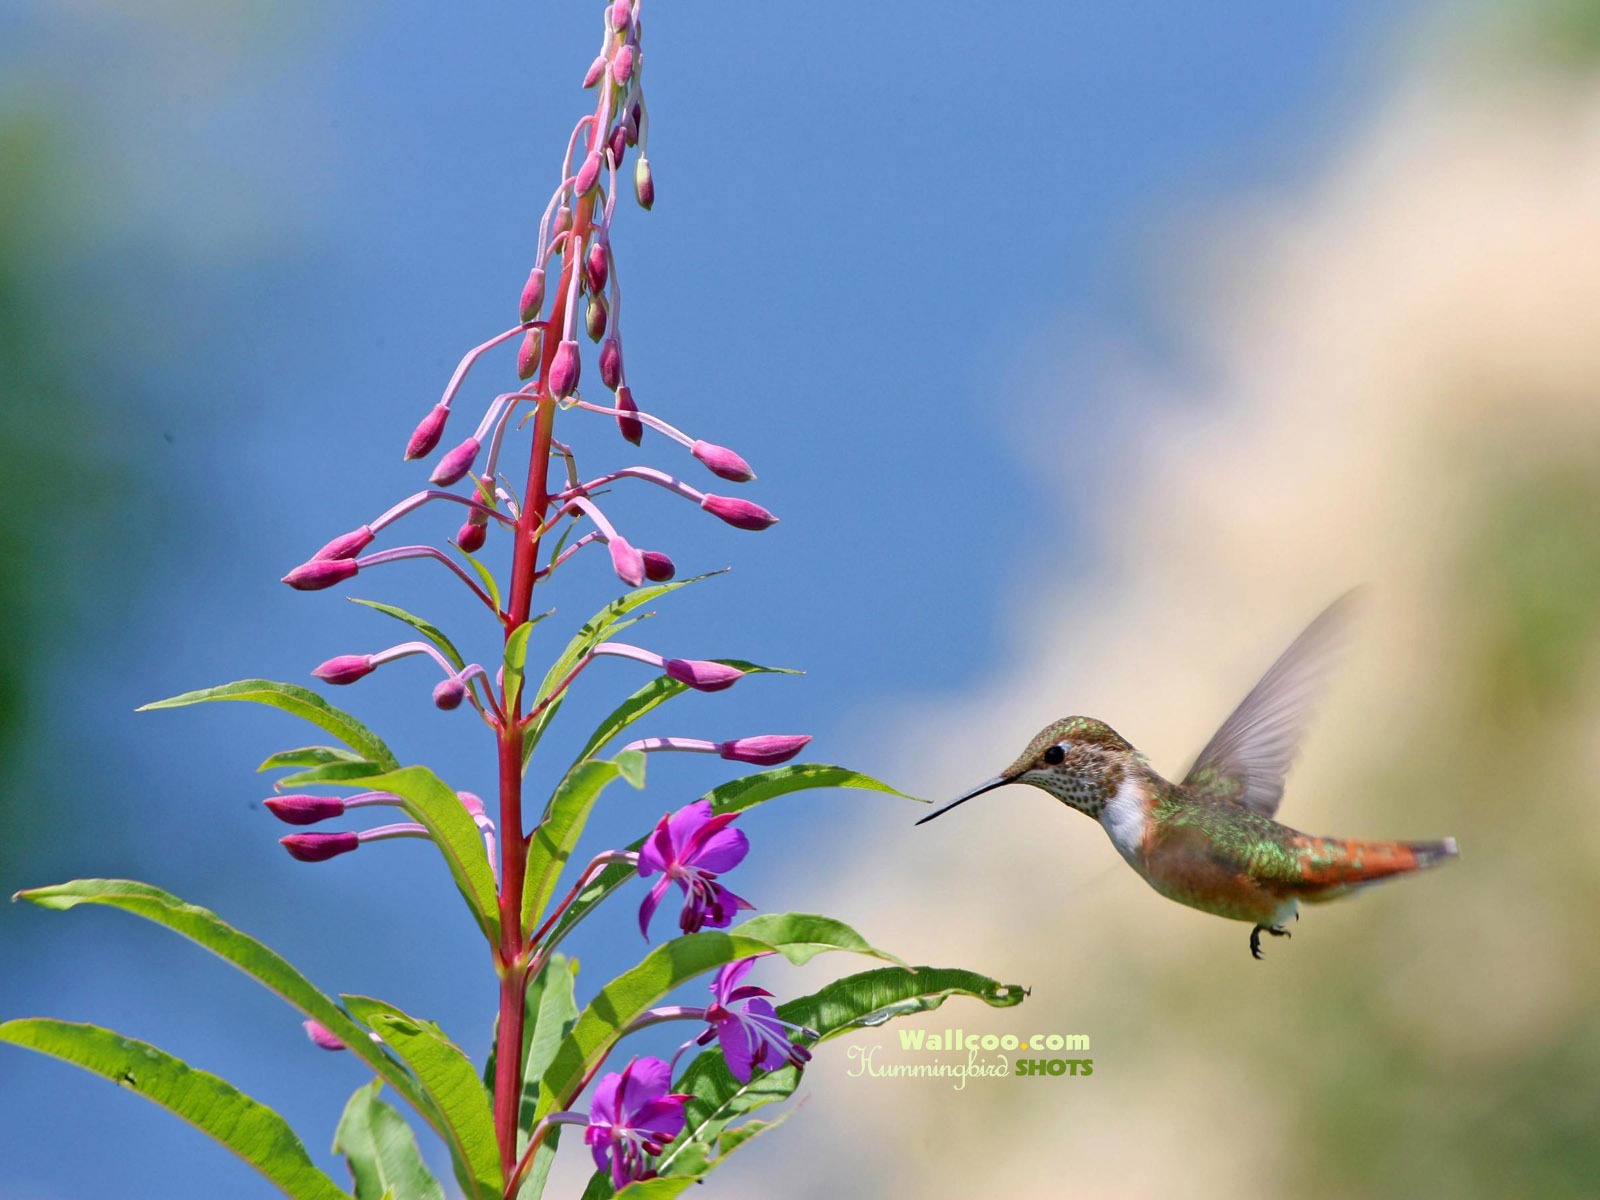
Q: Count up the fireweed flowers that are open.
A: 3